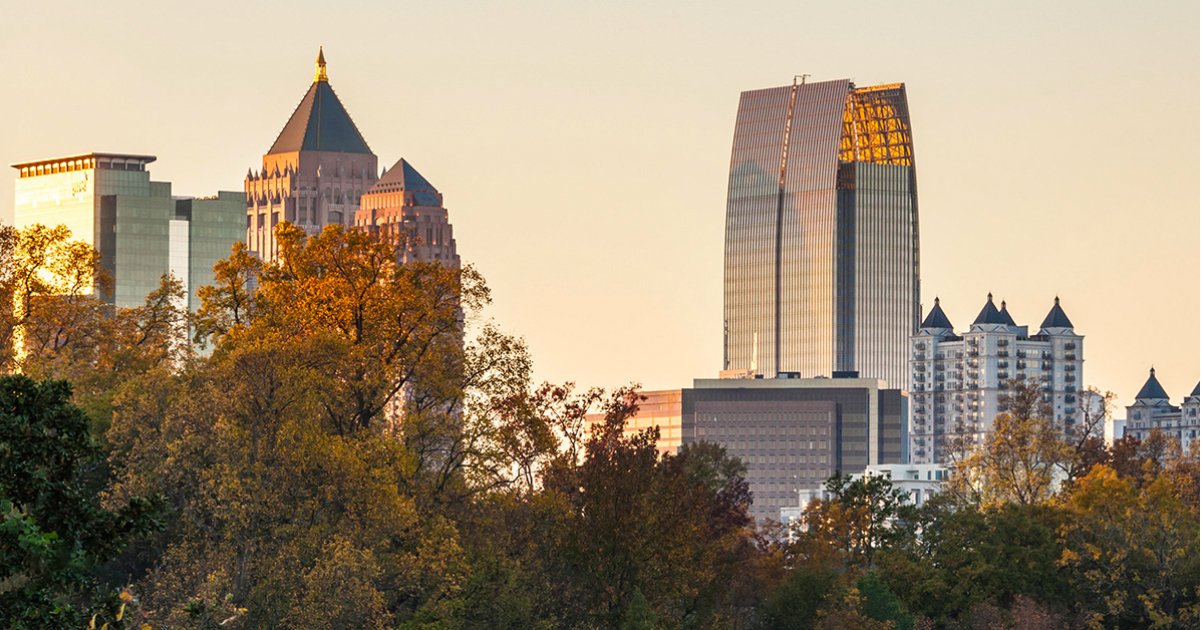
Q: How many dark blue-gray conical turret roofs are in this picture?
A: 6